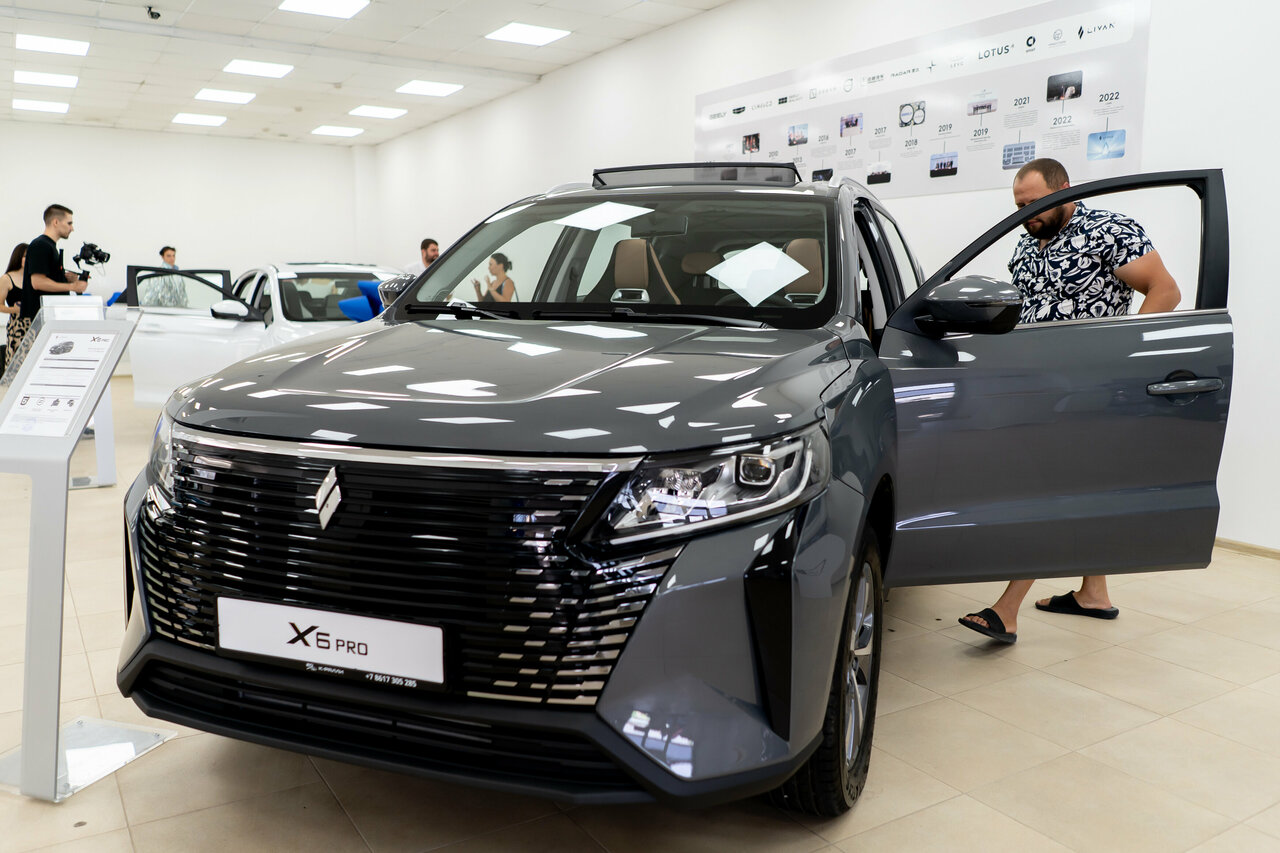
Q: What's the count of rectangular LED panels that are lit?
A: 11